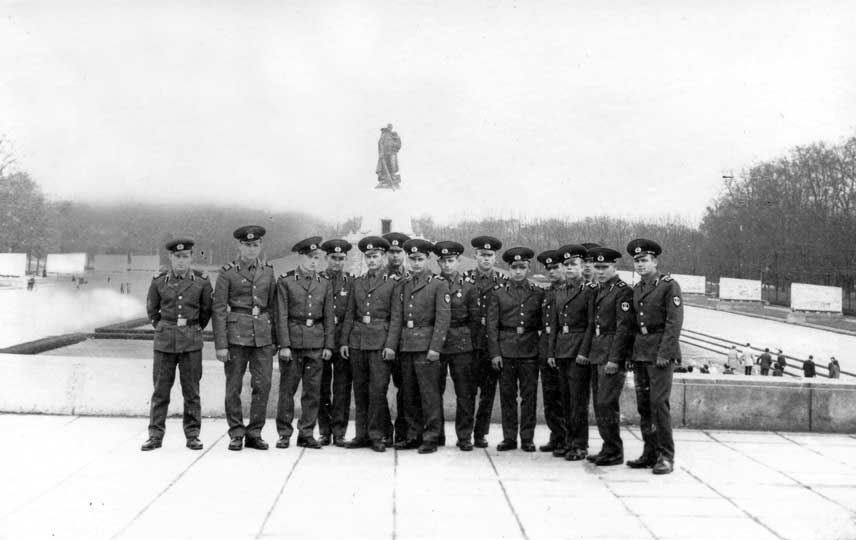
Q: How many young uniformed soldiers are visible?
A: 15